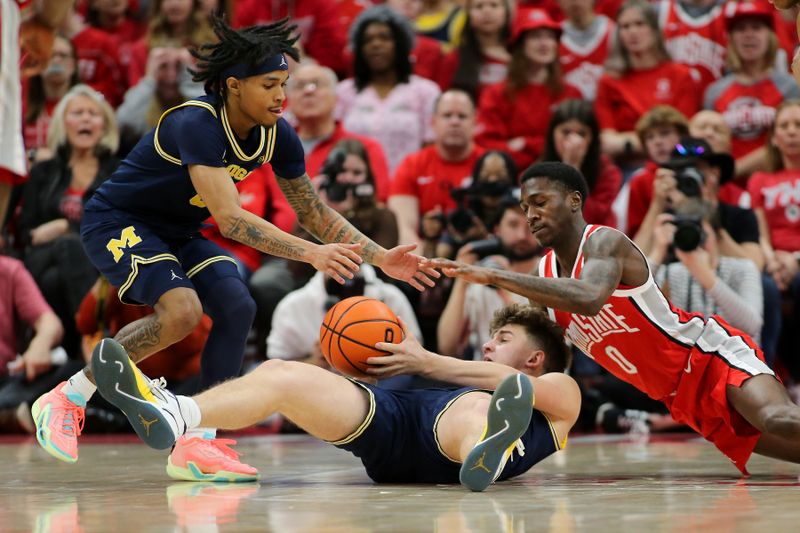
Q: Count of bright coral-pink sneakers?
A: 2